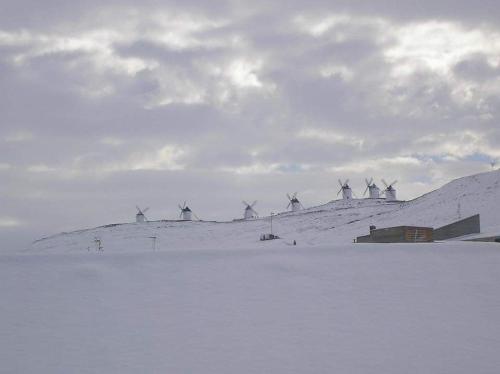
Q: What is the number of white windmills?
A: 7